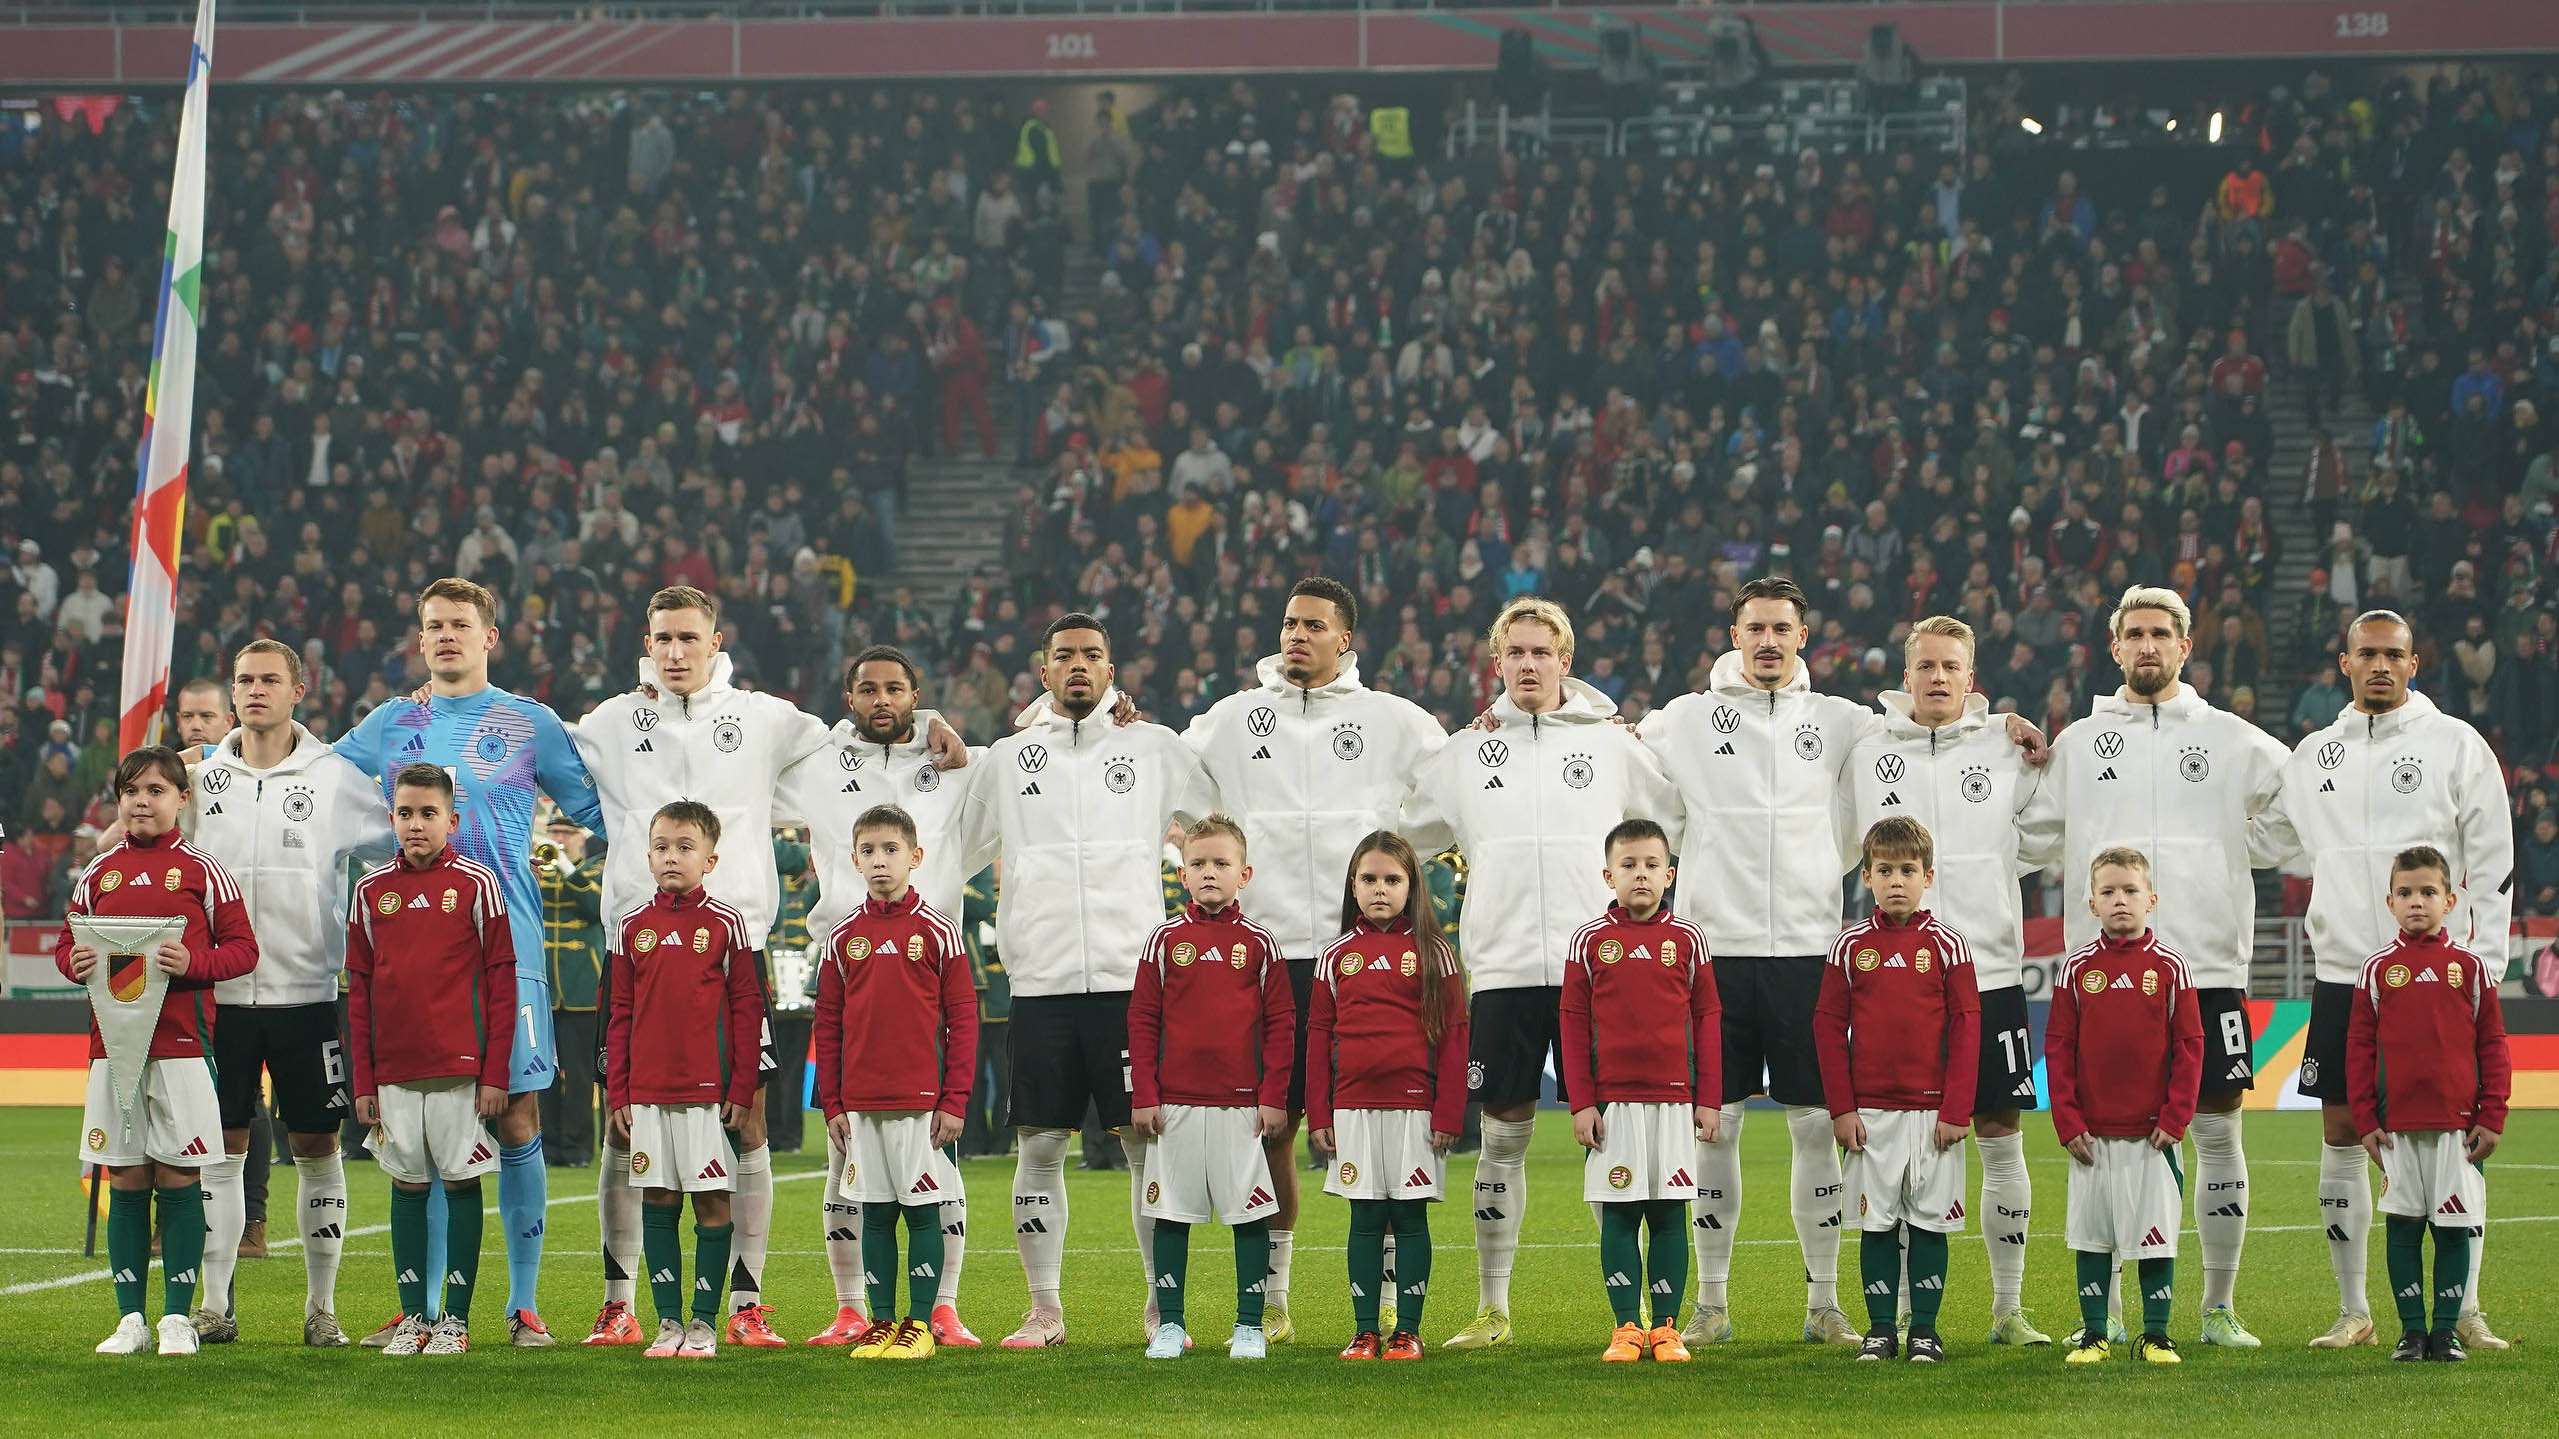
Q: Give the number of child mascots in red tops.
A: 10